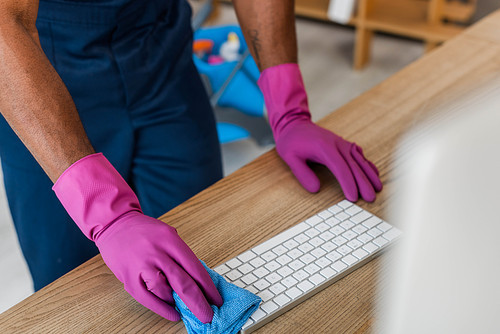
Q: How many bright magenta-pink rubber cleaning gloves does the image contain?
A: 2